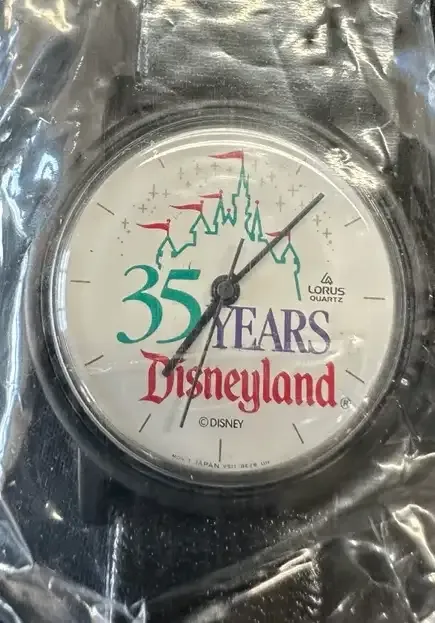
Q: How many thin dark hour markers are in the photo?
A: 11